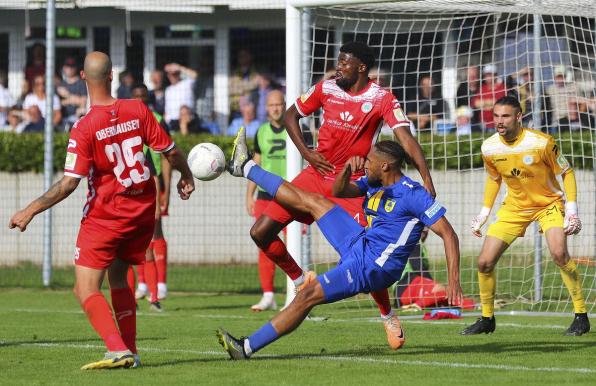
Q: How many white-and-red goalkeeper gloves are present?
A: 2